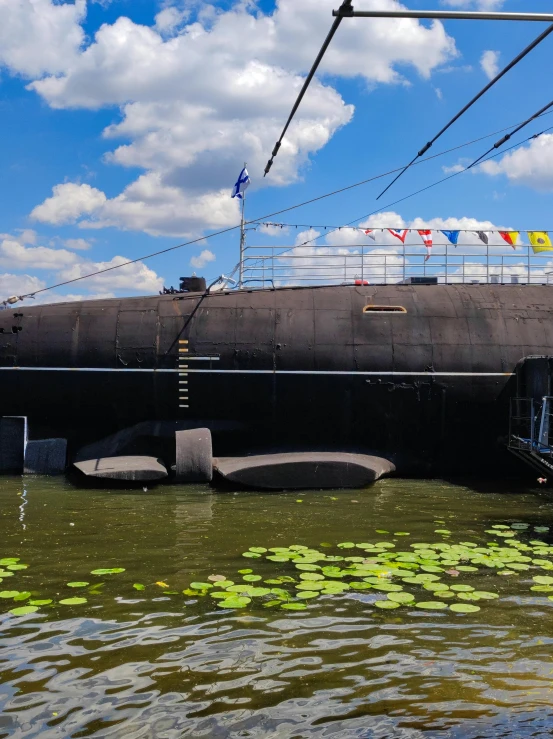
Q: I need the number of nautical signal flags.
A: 7